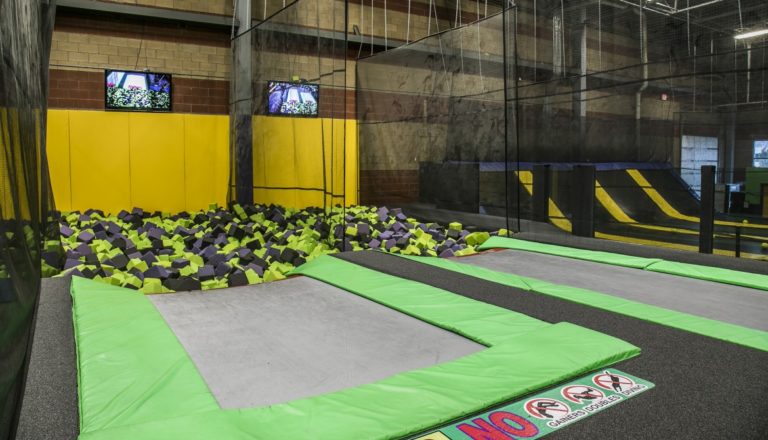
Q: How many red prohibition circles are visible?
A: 3